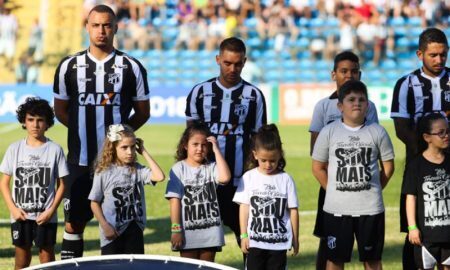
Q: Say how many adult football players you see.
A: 3